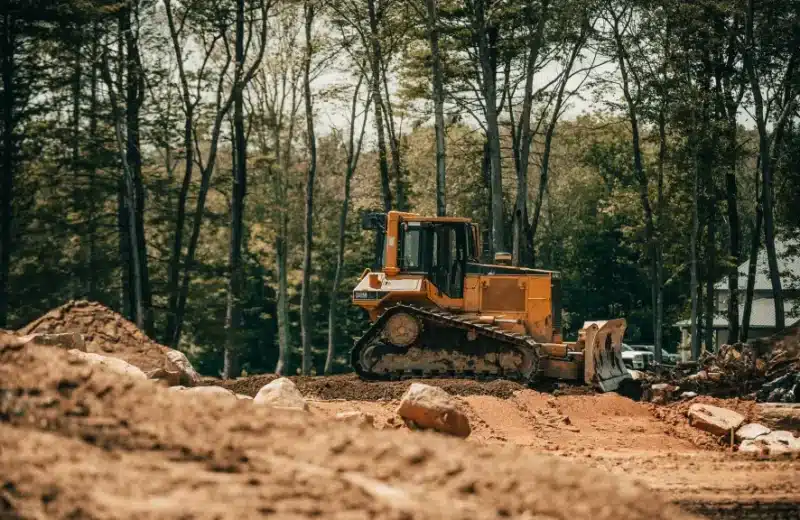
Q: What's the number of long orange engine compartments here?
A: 1